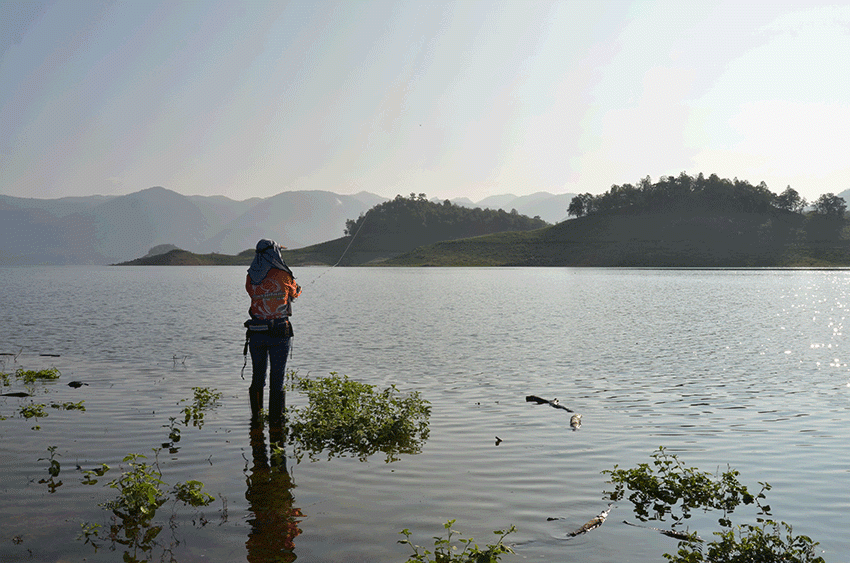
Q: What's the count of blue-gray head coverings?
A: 1